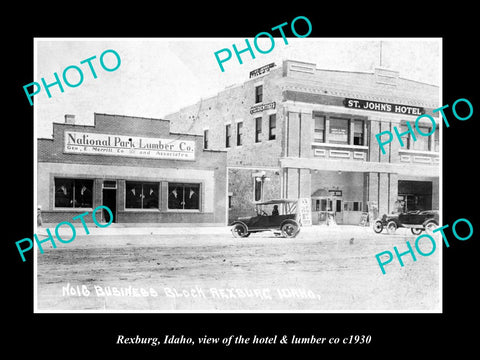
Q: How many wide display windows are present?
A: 3